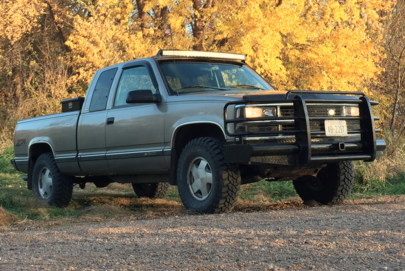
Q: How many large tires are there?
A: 4